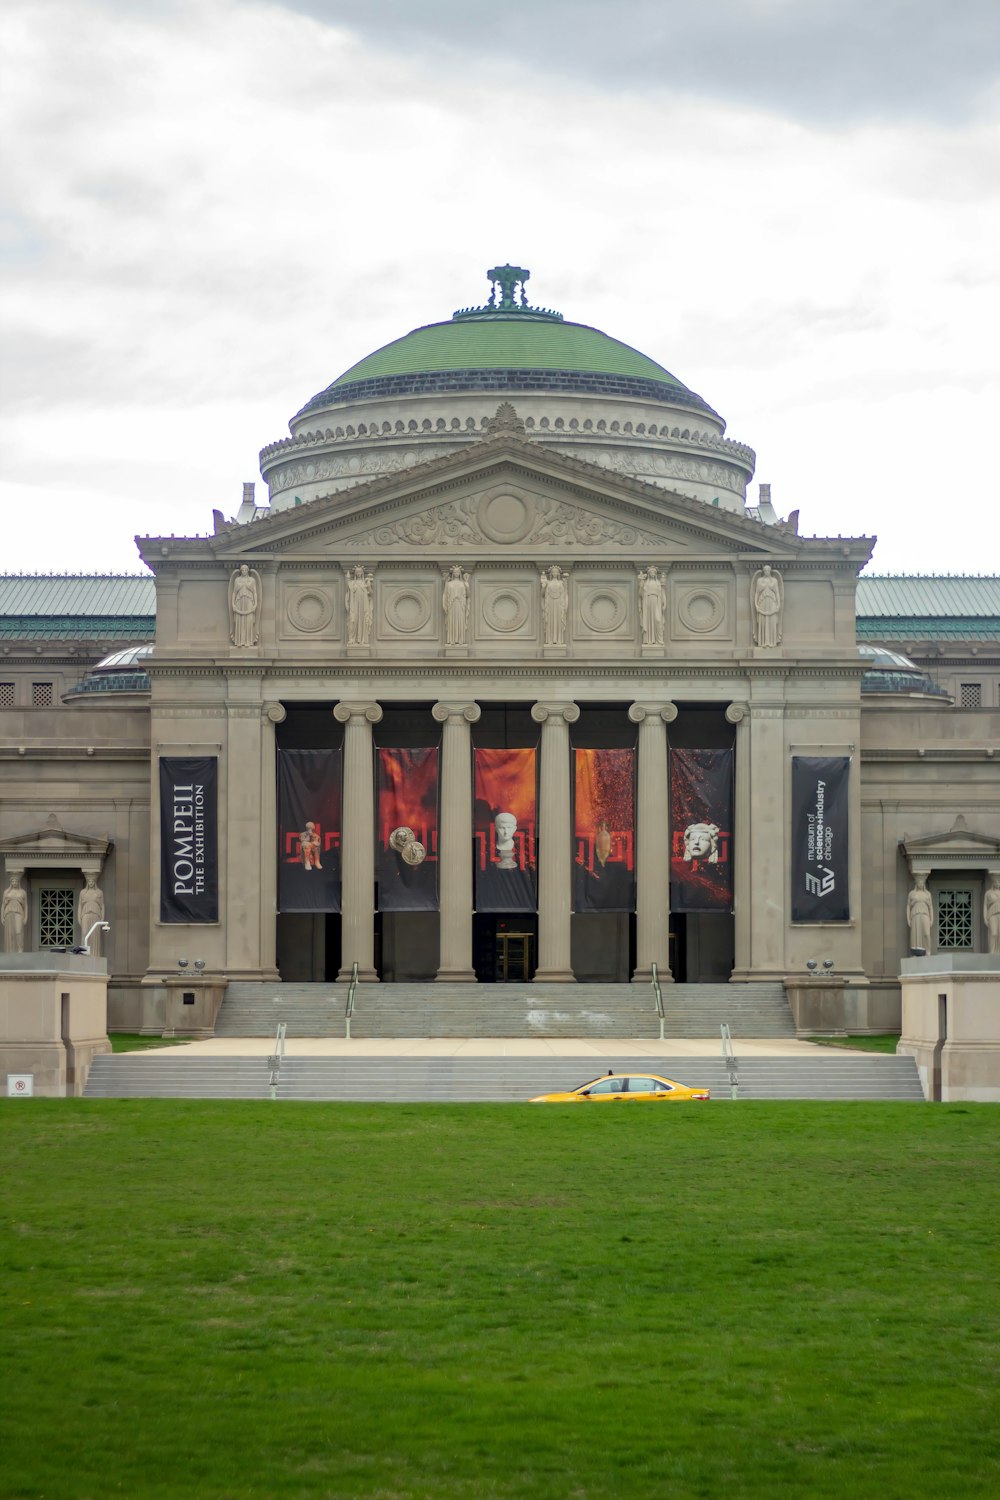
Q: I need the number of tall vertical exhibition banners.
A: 7